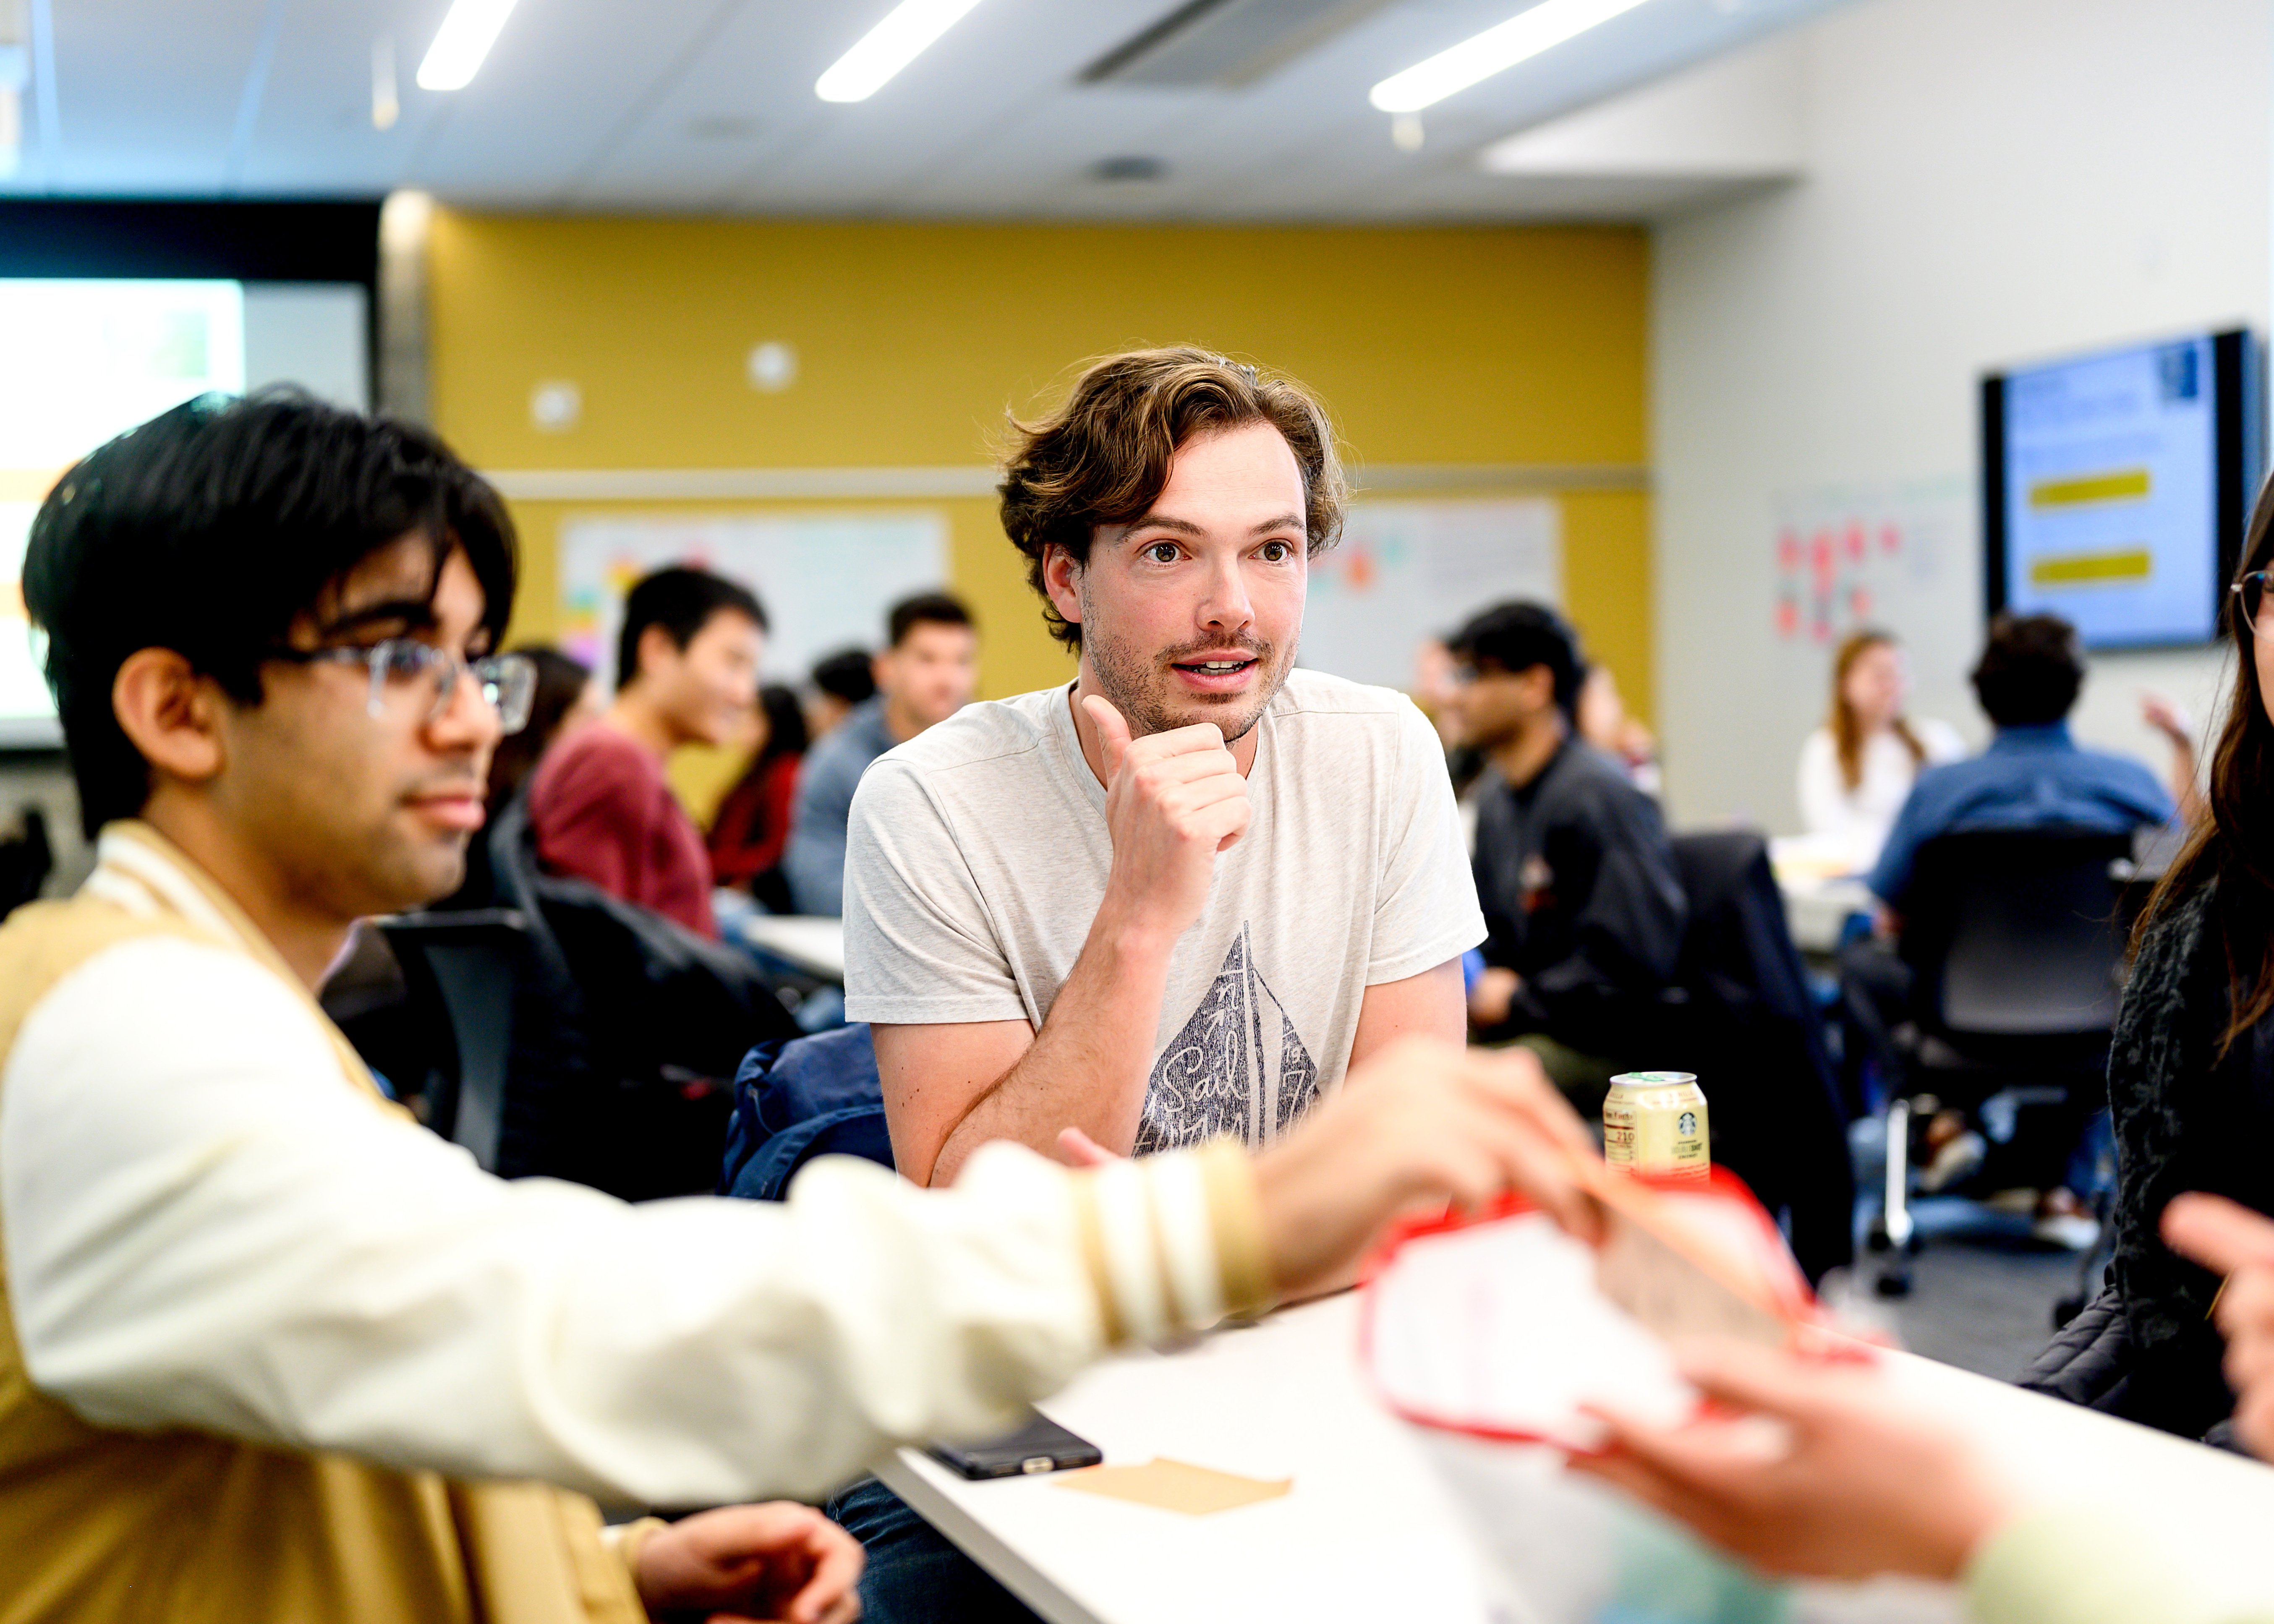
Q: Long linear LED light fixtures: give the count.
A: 3